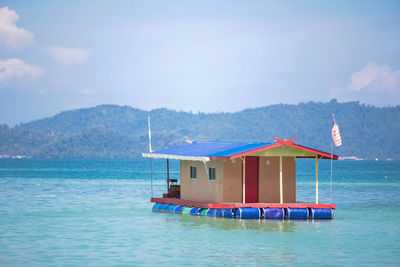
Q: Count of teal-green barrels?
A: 2